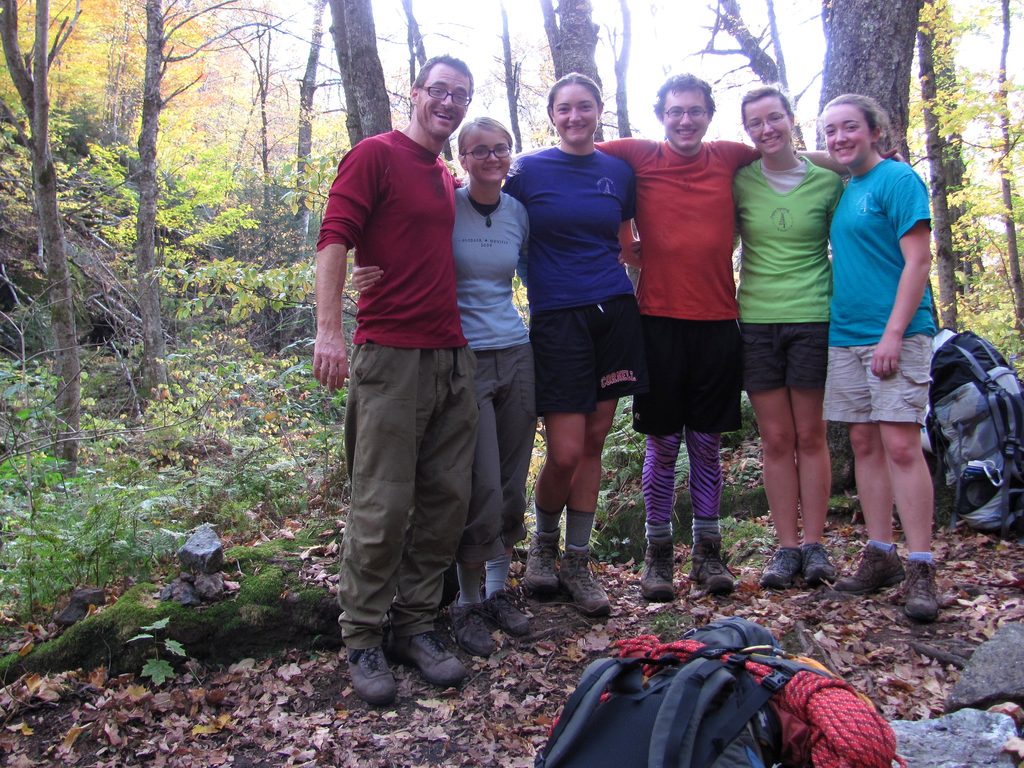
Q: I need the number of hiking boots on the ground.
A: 12